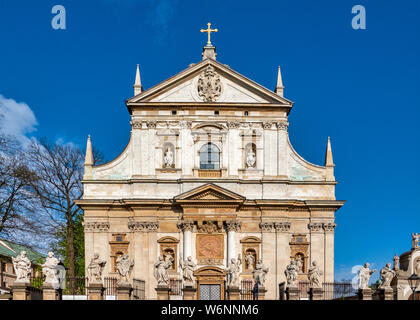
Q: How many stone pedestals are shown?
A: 12